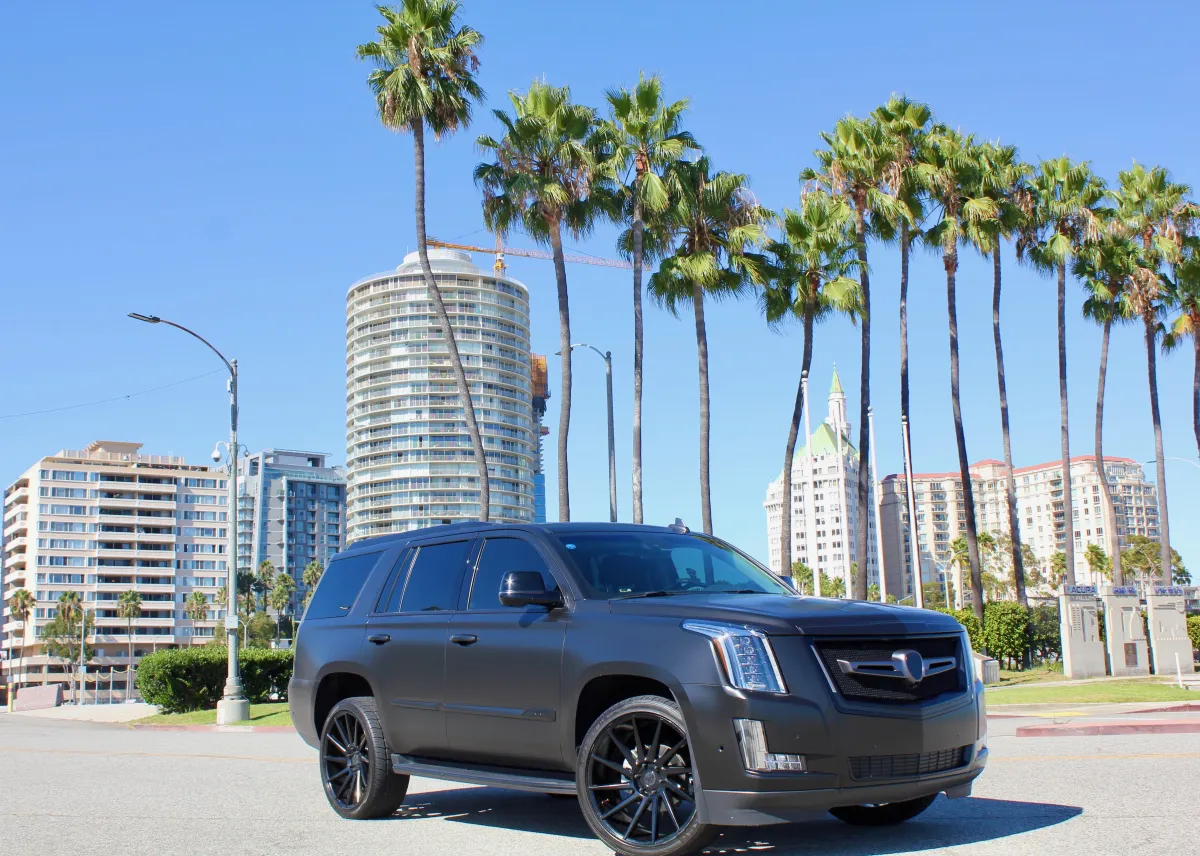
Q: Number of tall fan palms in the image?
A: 13